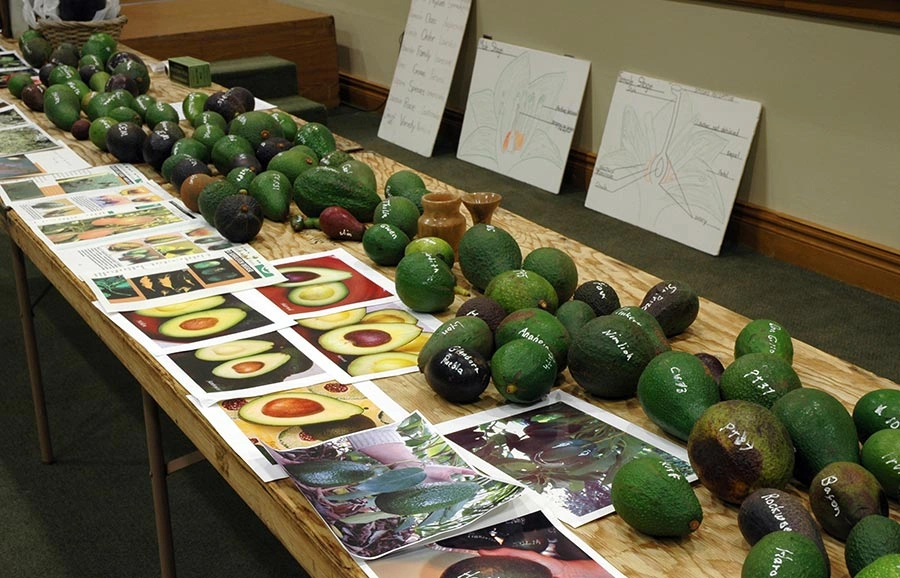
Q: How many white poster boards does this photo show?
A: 3